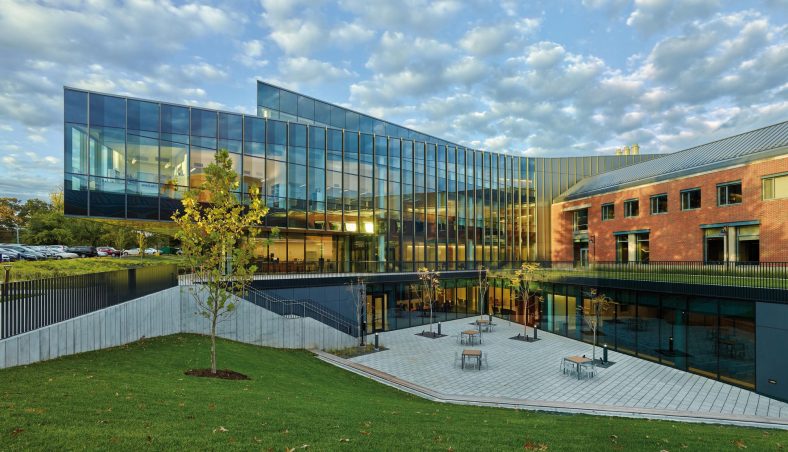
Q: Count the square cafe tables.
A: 4